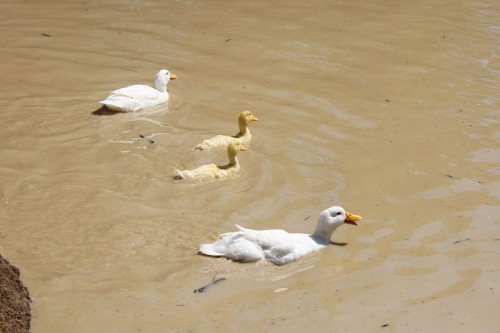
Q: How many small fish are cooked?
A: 0